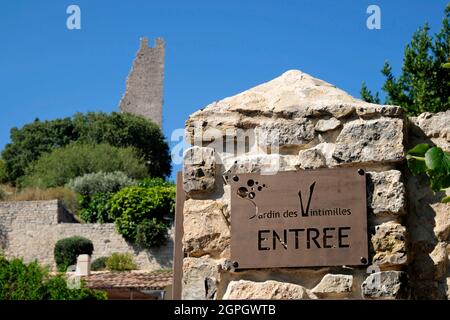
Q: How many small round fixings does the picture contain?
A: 4